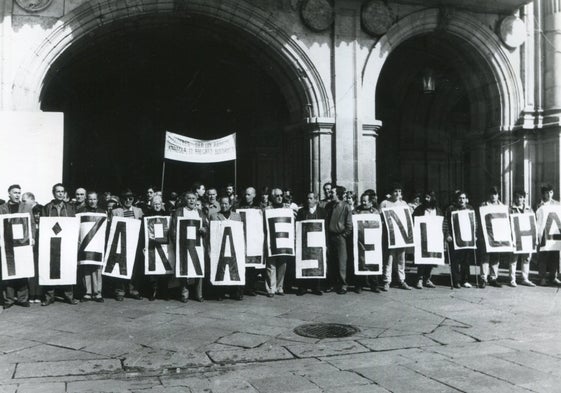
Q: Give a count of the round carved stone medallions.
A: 4